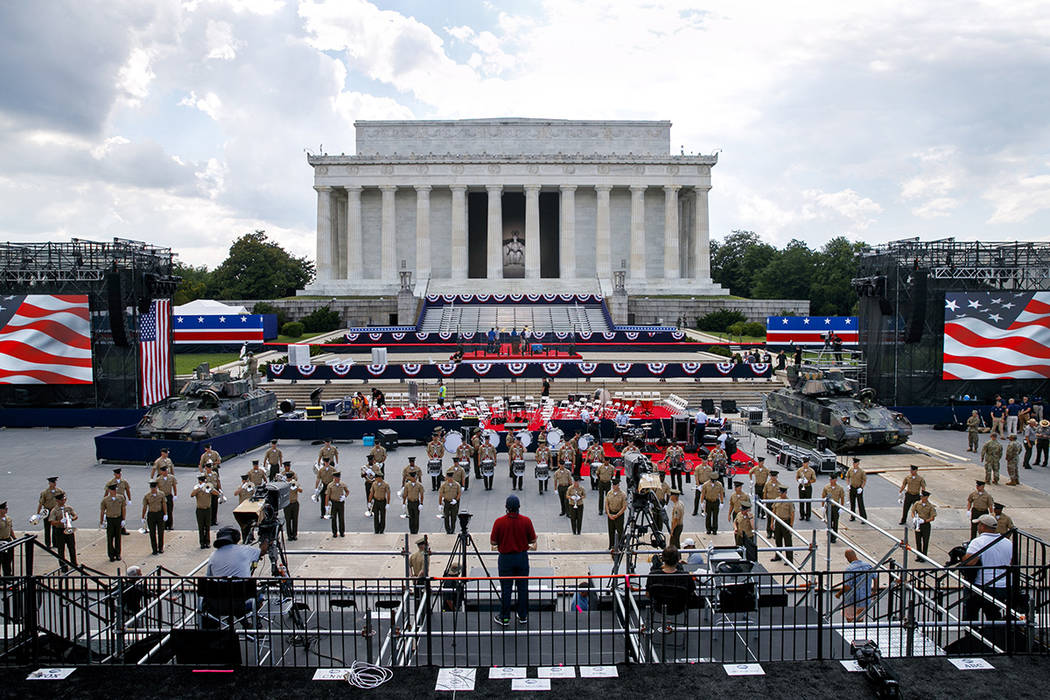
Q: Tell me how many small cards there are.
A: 10